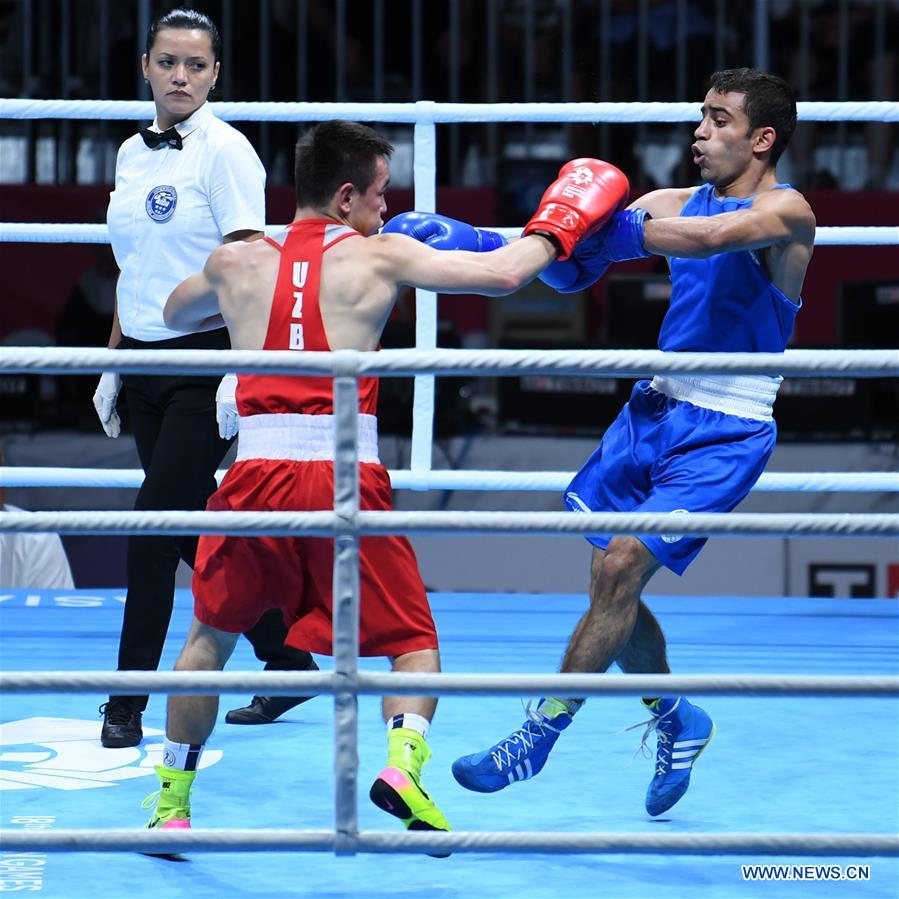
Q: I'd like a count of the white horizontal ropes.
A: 7